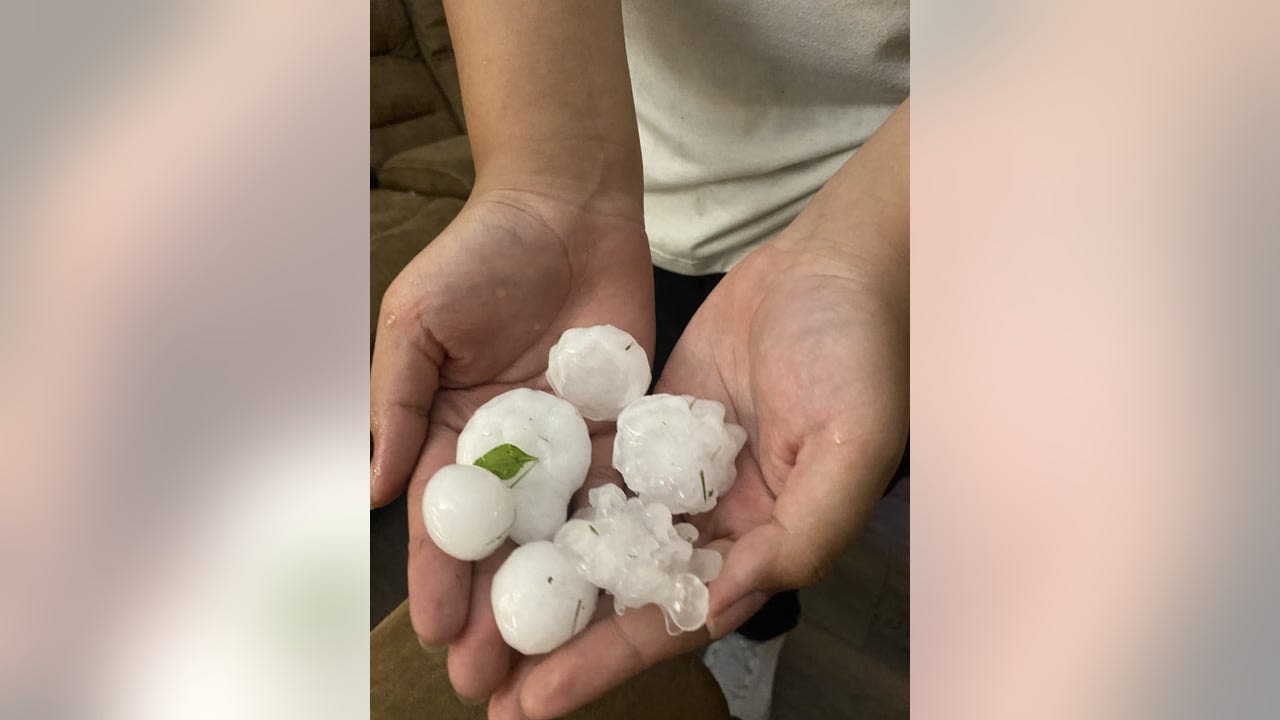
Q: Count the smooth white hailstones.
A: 2